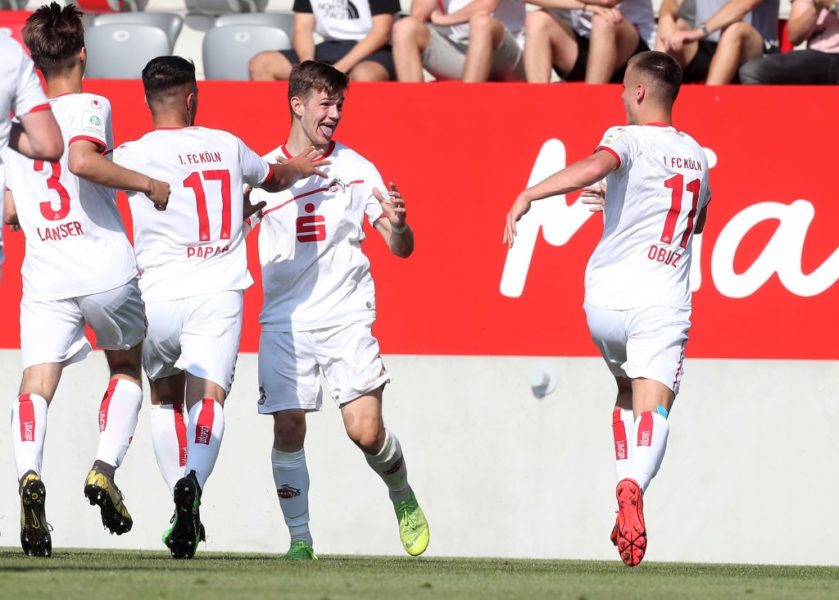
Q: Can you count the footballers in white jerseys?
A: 5